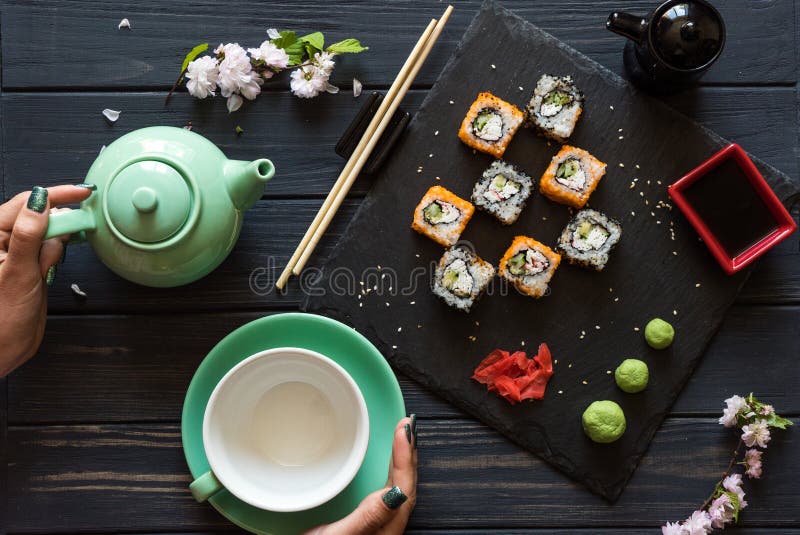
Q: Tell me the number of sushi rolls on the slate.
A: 8